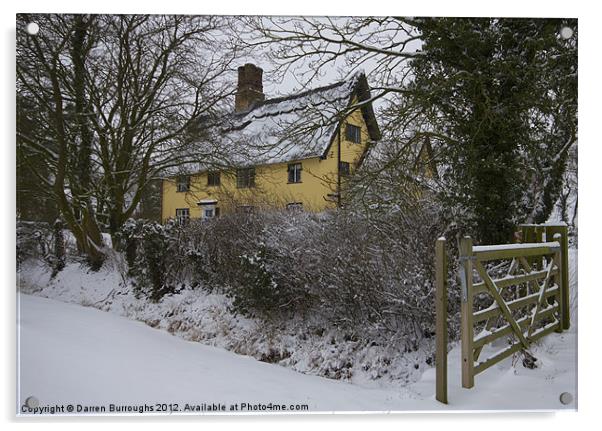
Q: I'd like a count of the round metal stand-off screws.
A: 4